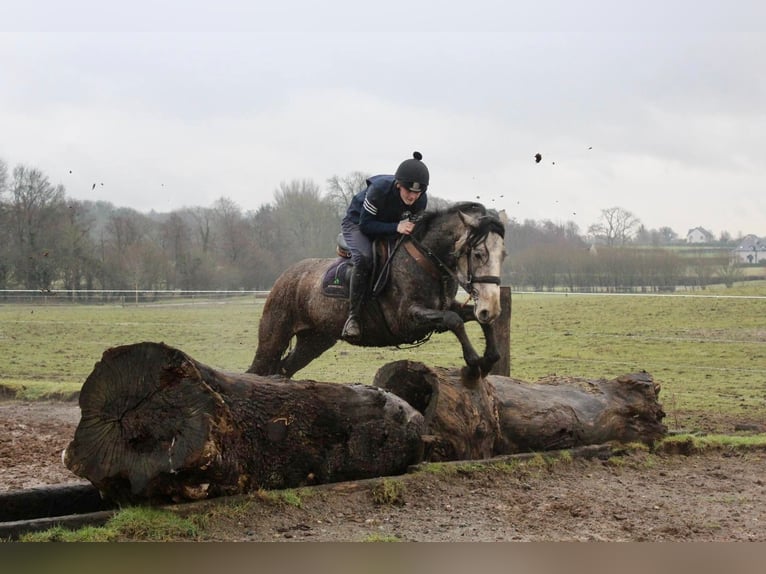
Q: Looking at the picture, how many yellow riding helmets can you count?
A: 0